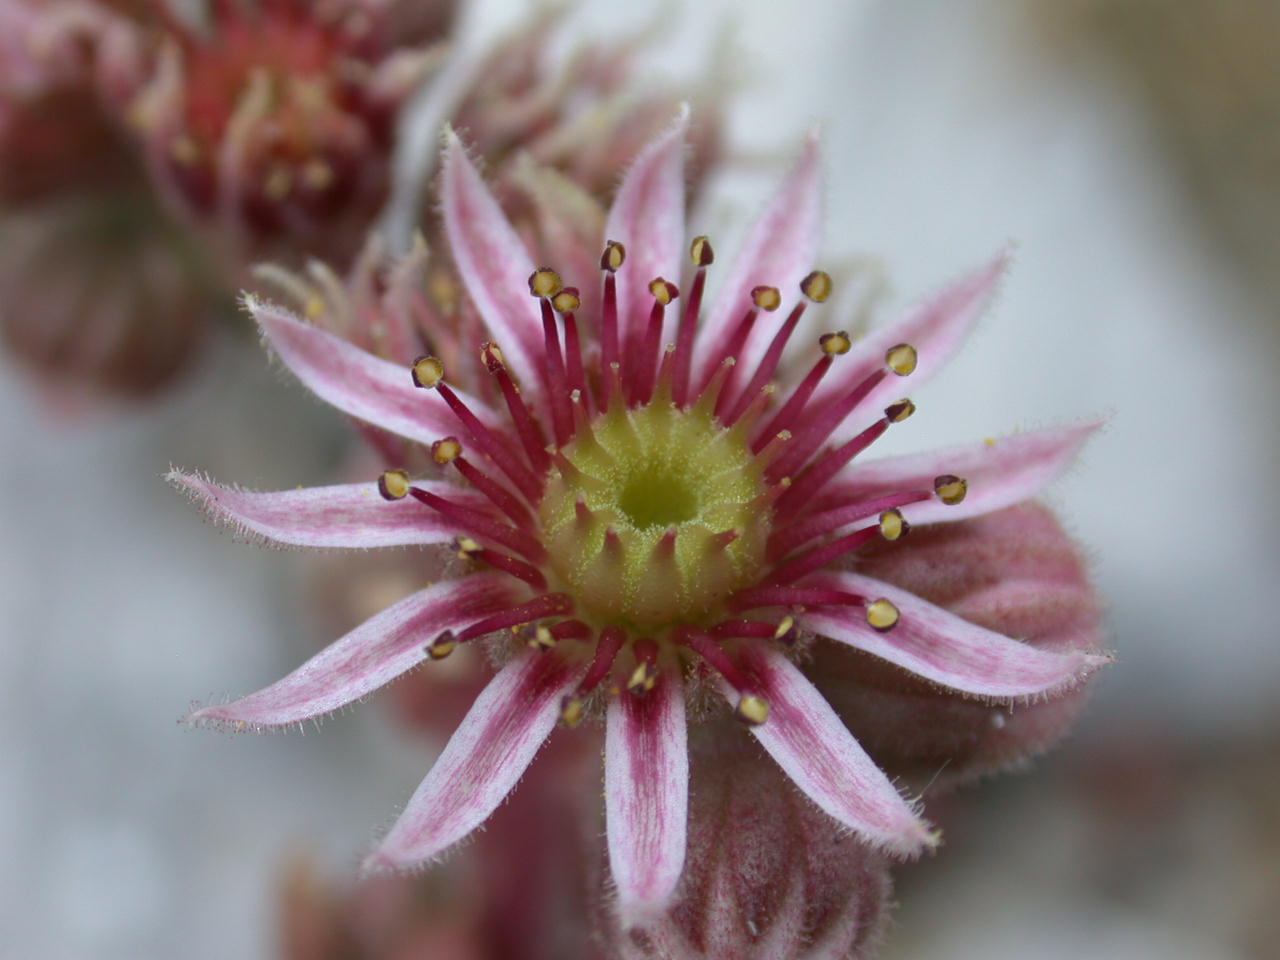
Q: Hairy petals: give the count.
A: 12